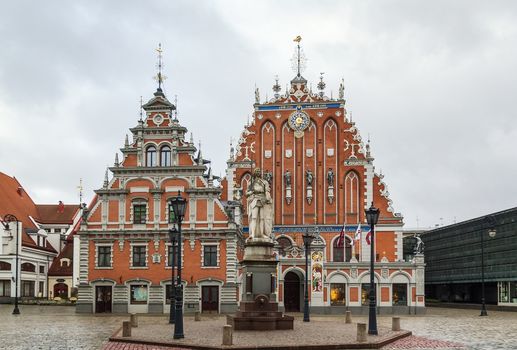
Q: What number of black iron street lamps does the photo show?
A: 6